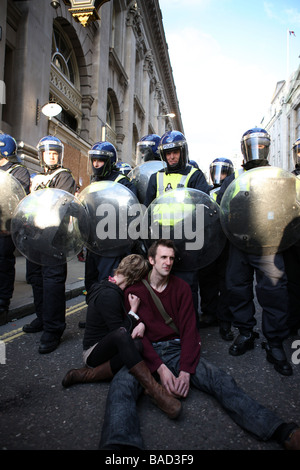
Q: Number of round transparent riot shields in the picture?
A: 6